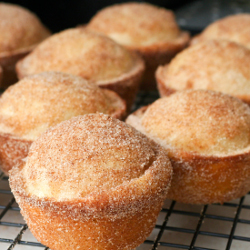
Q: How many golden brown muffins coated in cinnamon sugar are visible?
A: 8